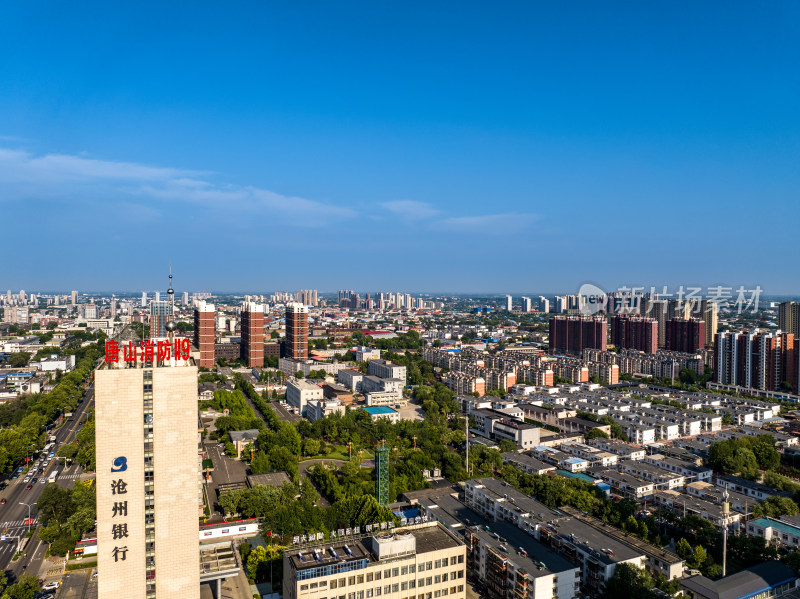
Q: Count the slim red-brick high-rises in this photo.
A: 3